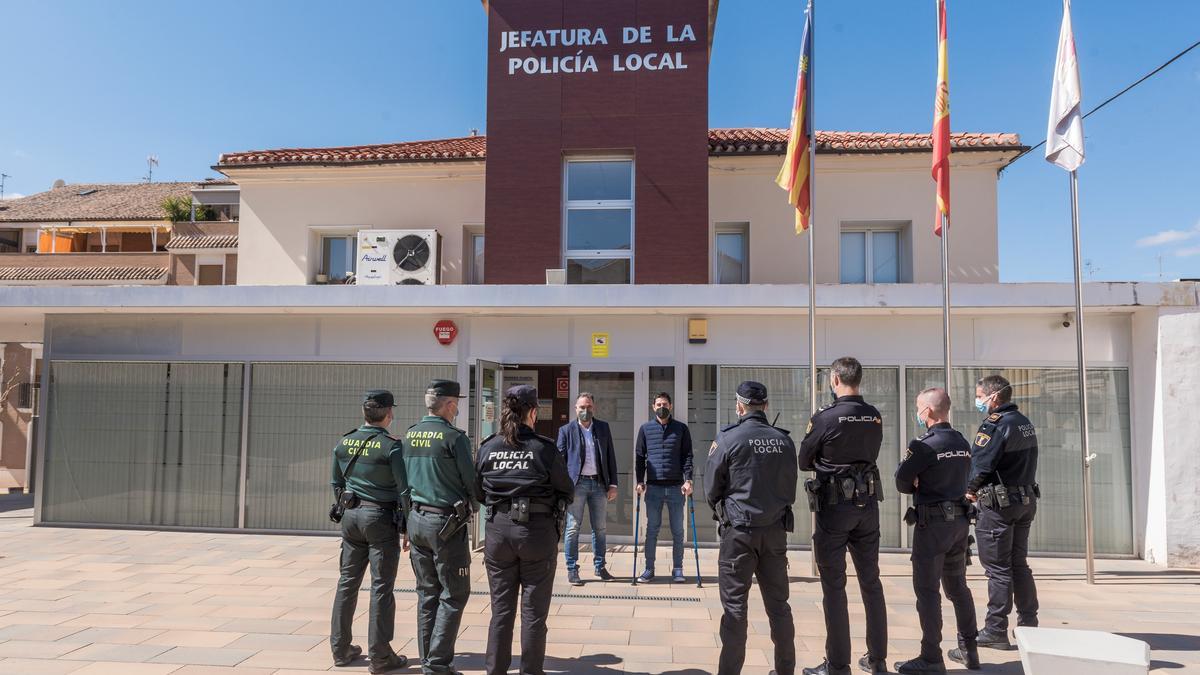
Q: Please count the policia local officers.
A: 3